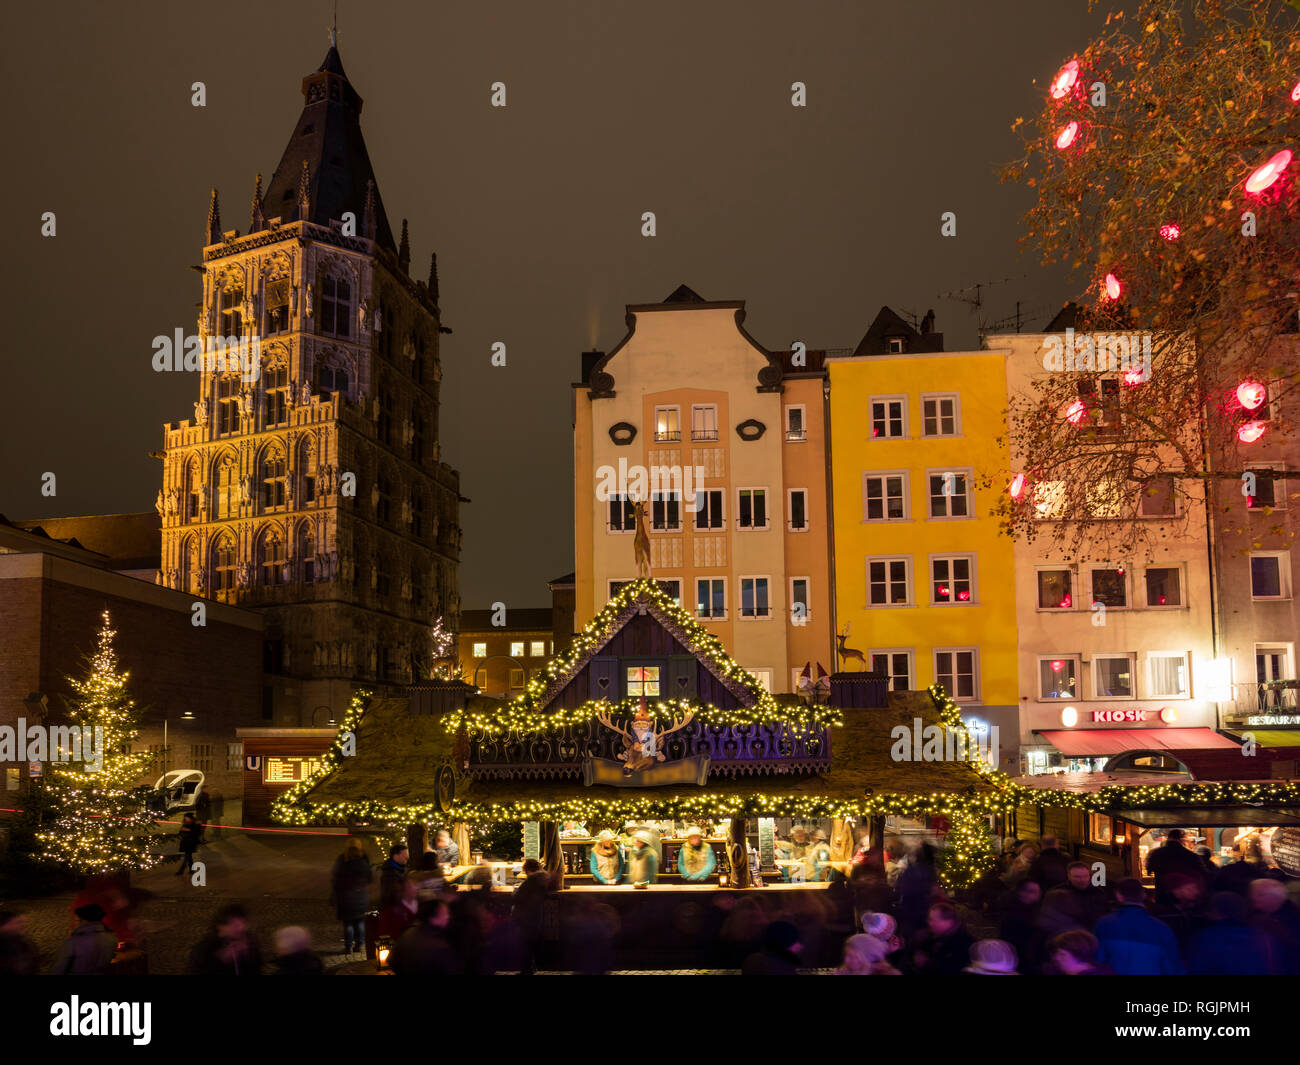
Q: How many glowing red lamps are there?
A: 11